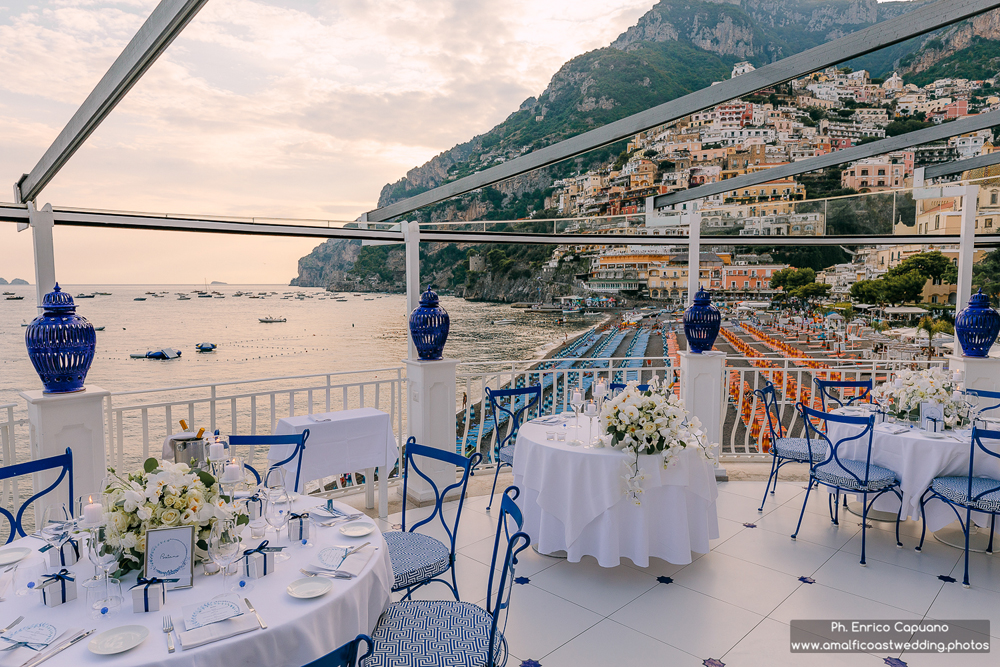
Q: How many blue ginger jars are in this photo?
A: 4